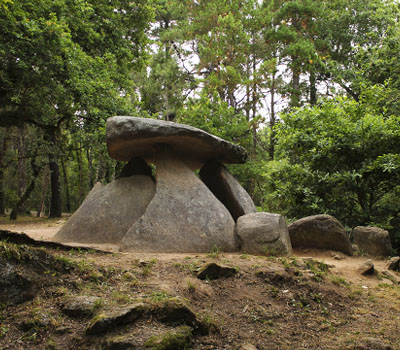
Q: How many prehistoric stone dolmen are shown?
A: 1